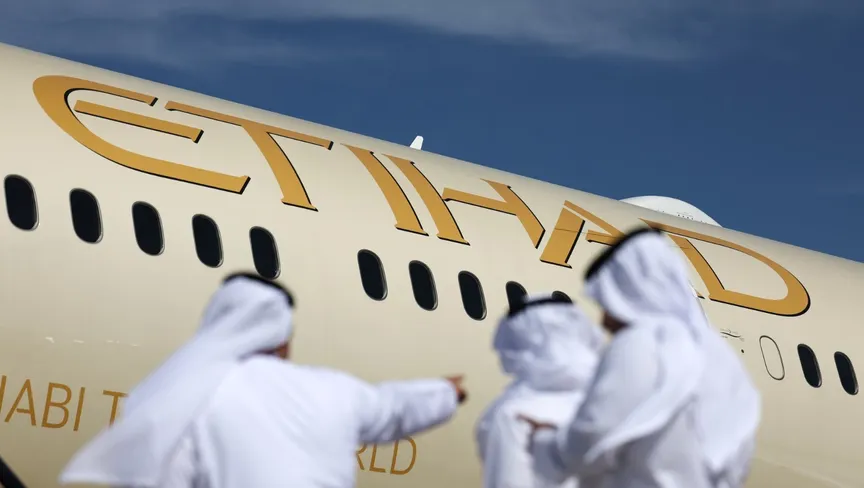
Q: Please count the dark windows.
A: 12